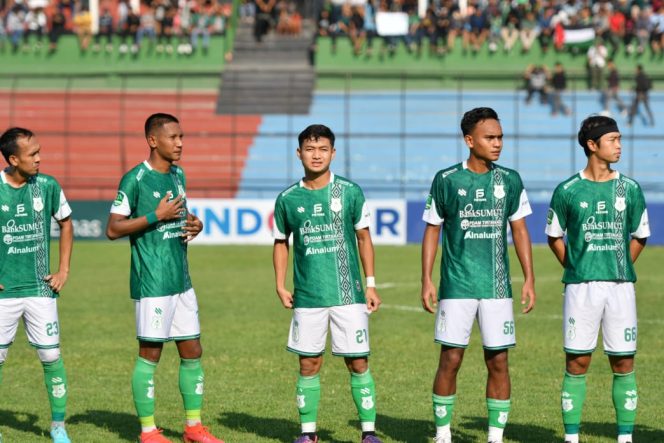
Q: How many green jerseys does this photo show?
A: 5